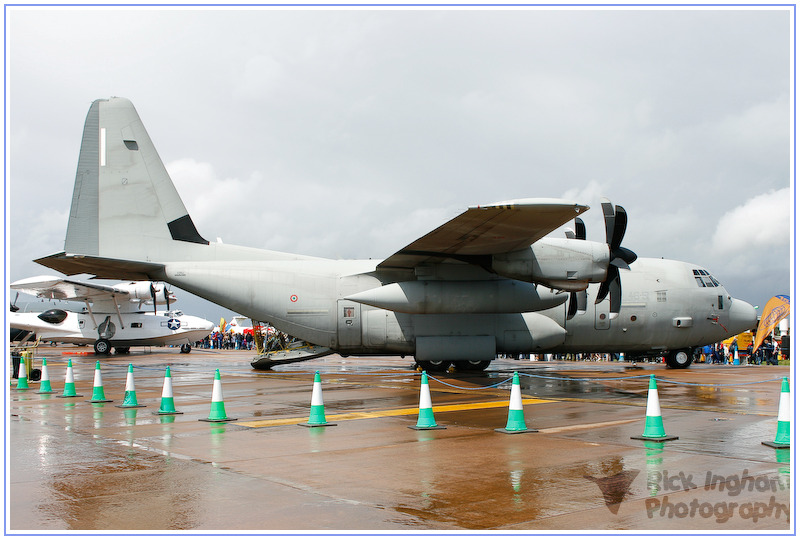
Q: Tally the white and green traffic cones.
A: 12